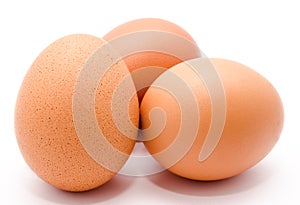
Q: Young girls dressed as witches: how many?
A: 0